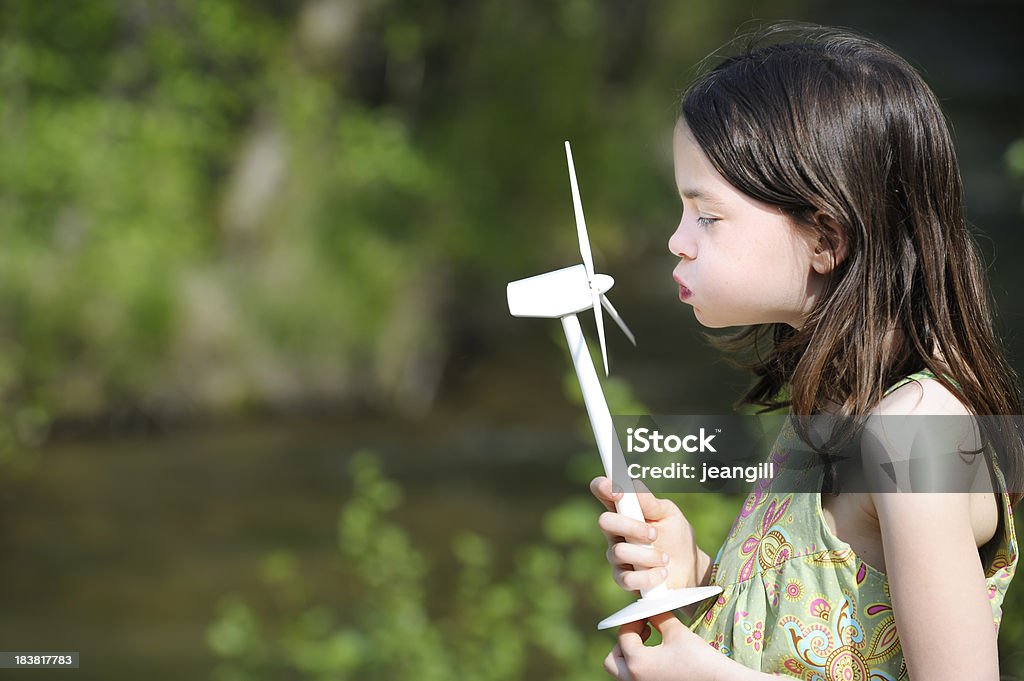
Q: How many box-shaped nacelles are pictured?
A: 1